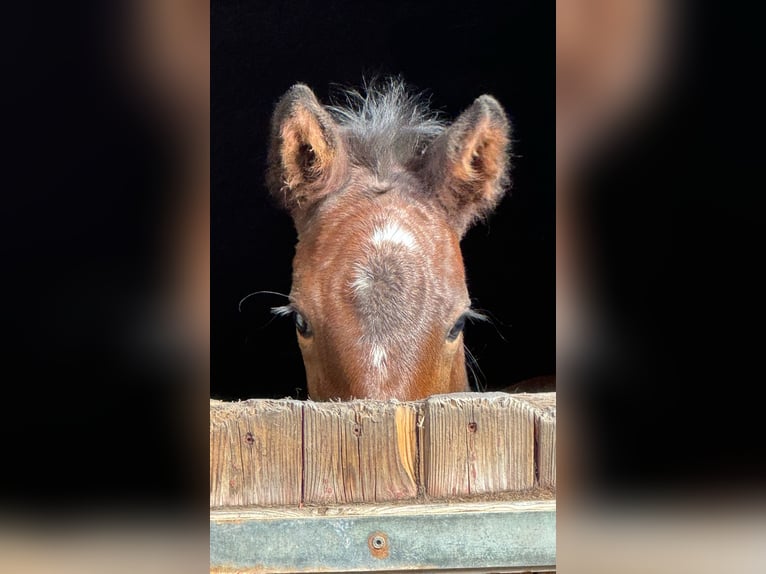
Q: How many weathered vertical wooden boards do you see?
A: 4